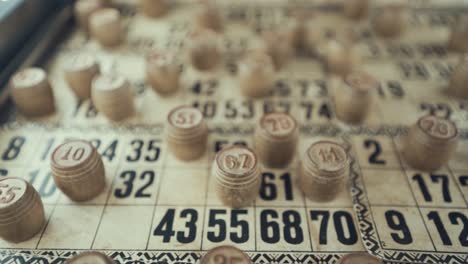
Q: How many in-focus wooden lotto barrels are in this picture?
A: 7